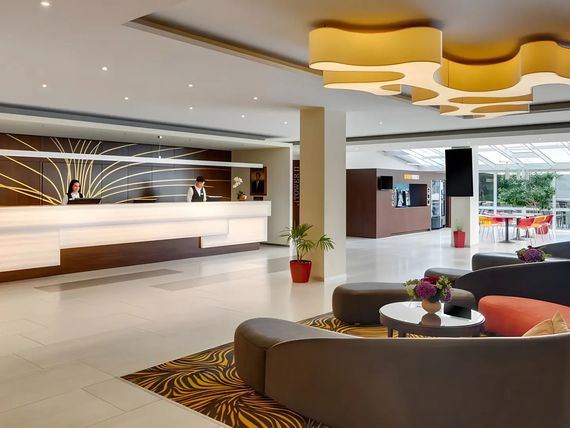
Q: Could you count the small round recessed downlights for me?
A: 10